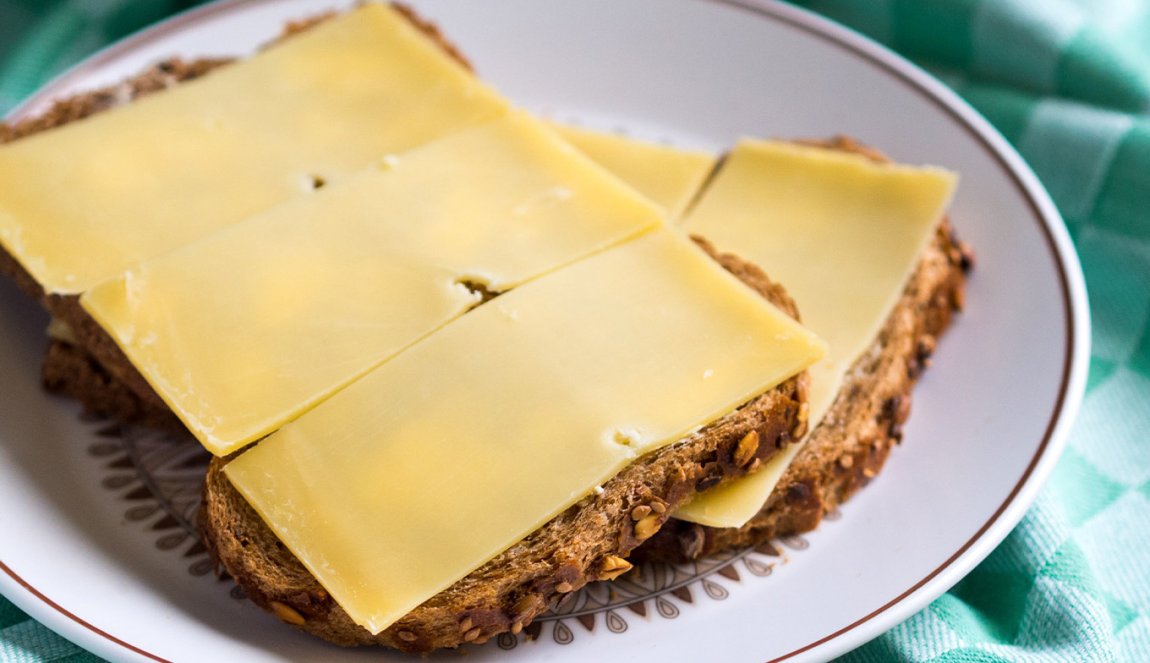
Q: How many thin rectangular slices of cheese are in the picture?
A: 5